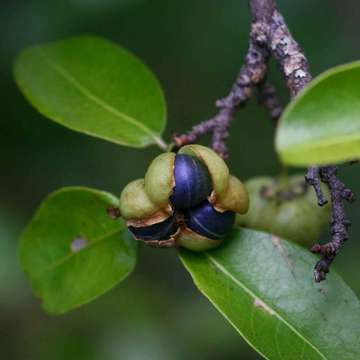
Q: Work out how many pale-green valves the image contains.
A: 5